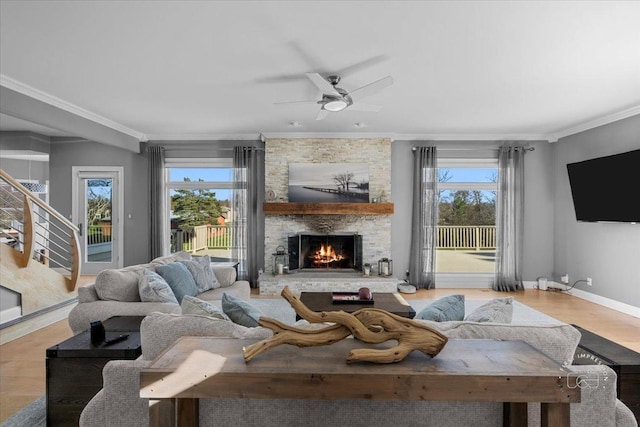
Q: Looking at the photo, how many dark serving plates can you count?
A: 1